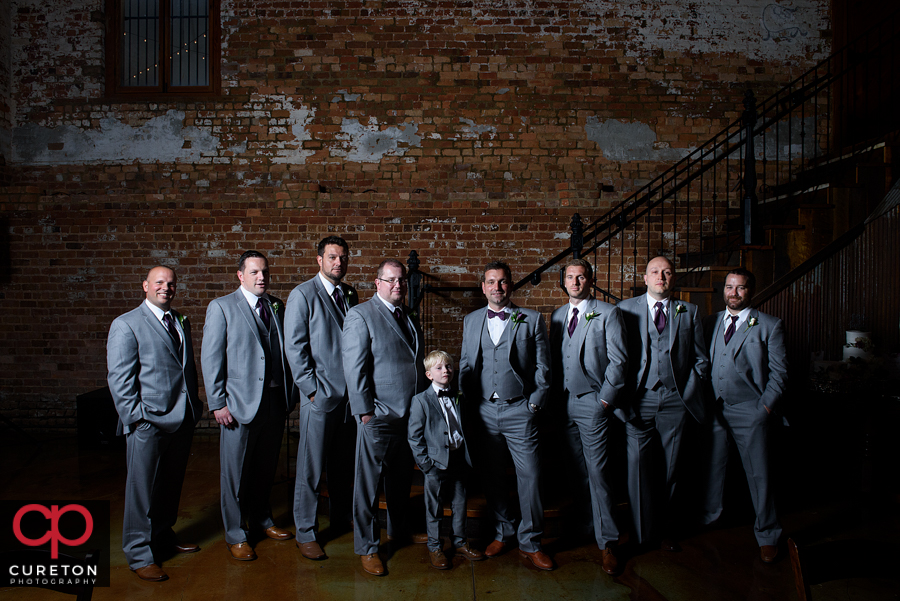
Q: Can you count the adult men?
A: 8